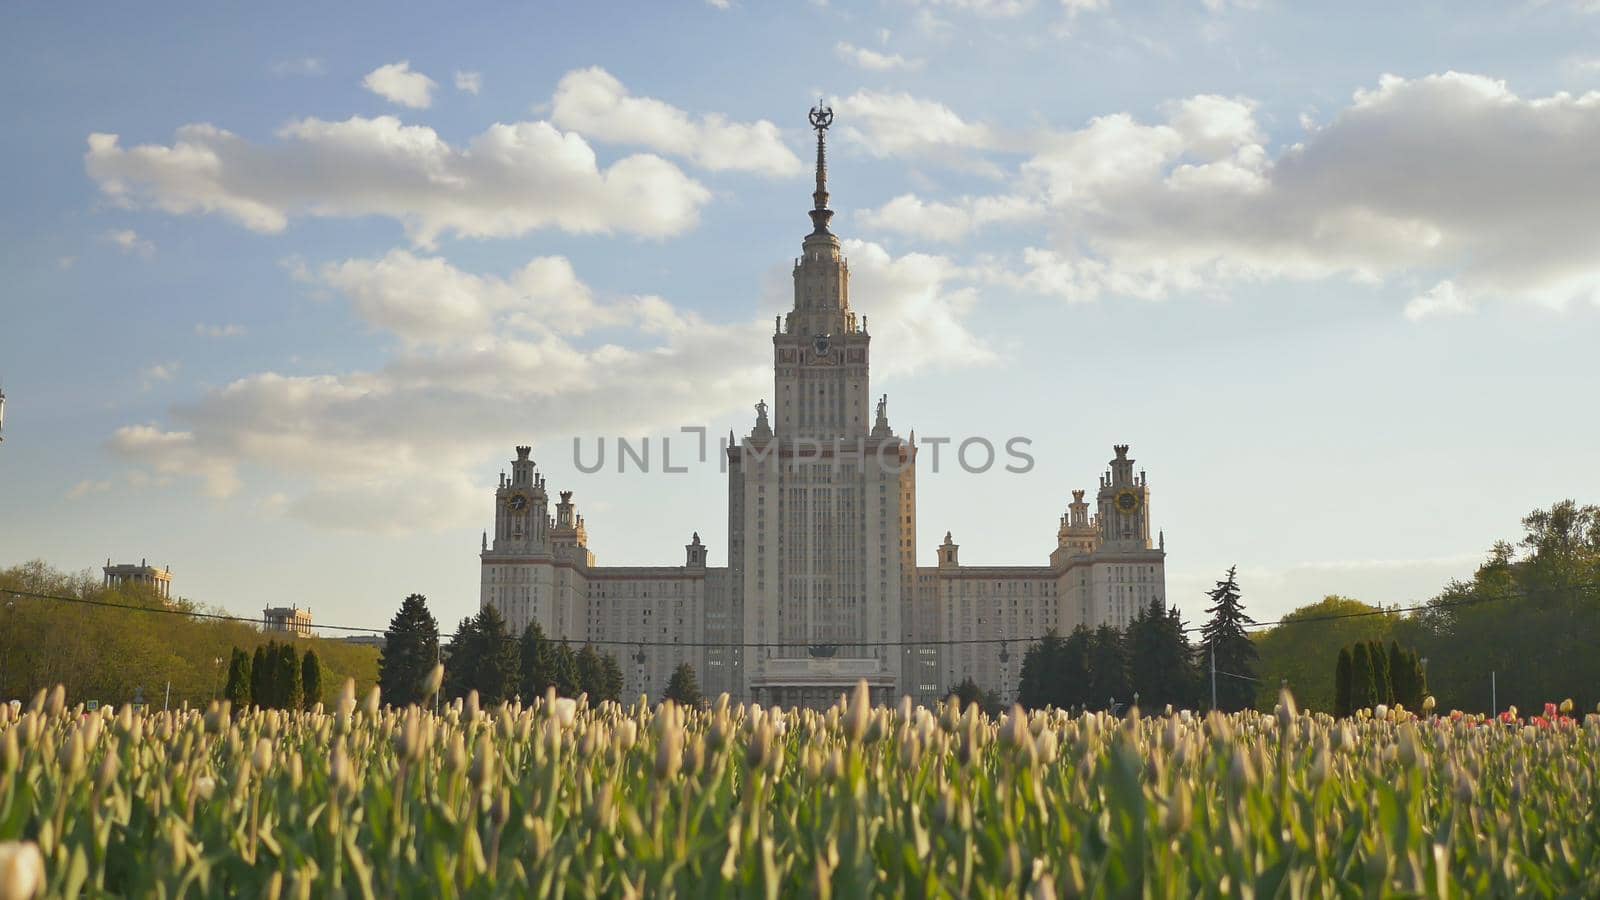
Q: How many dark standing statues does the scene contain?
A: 2